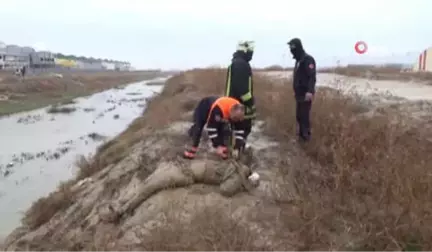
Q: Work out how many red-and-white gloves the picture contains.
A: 2